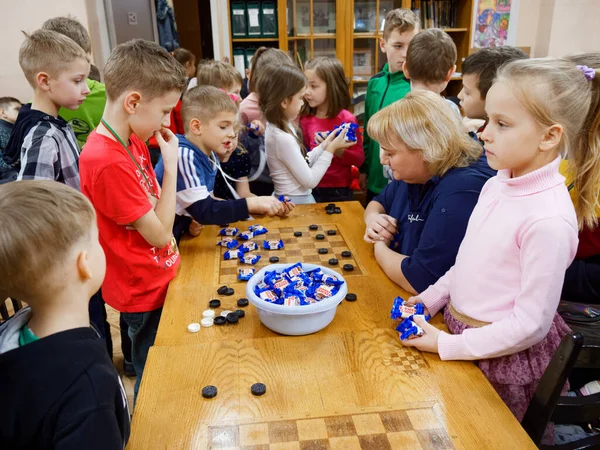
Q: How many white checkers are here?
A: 4